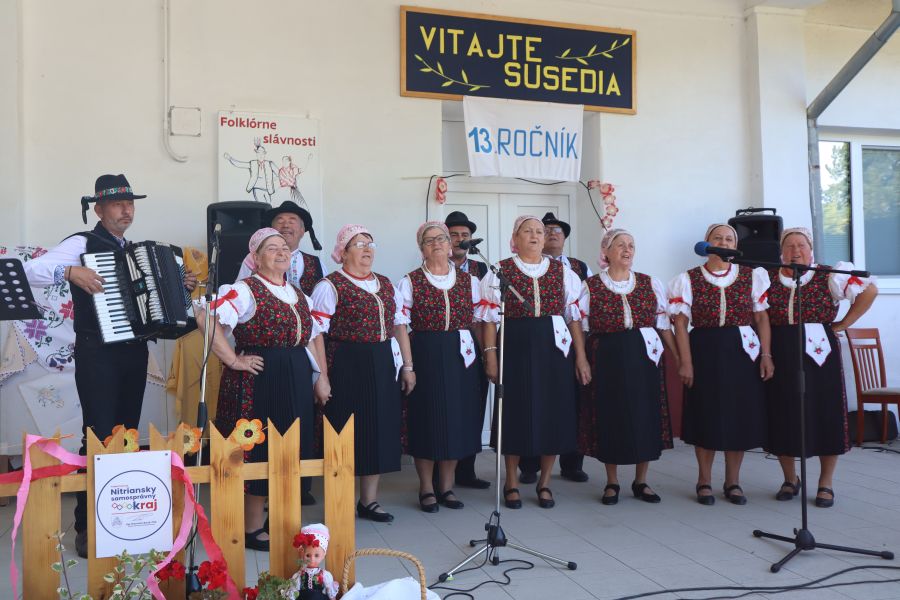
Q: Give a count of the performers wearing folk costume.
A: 11